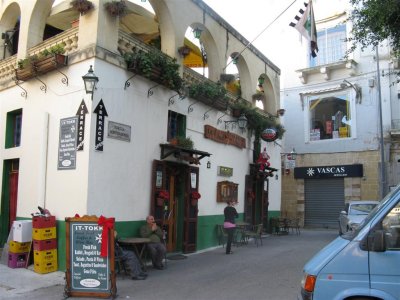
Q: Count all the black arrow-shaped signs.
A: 2